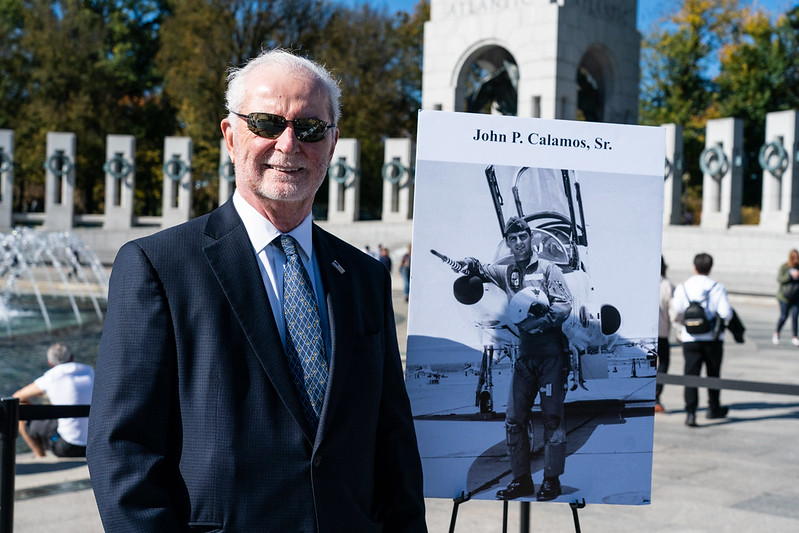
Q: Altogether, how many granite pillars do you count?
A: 10